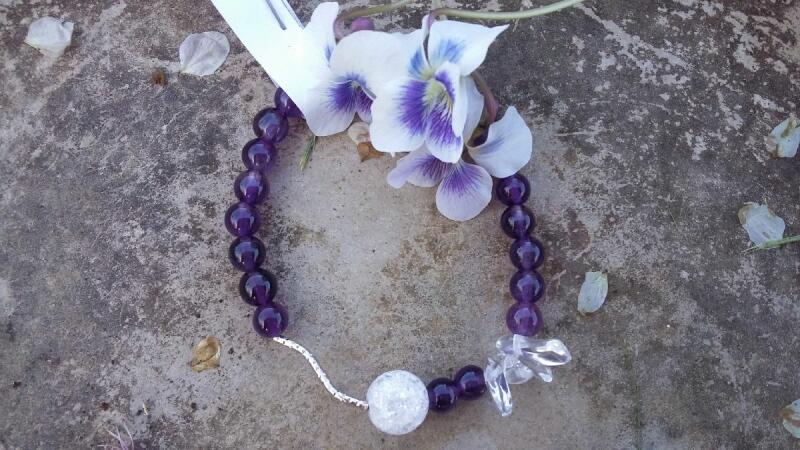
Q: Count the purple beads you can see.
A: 15